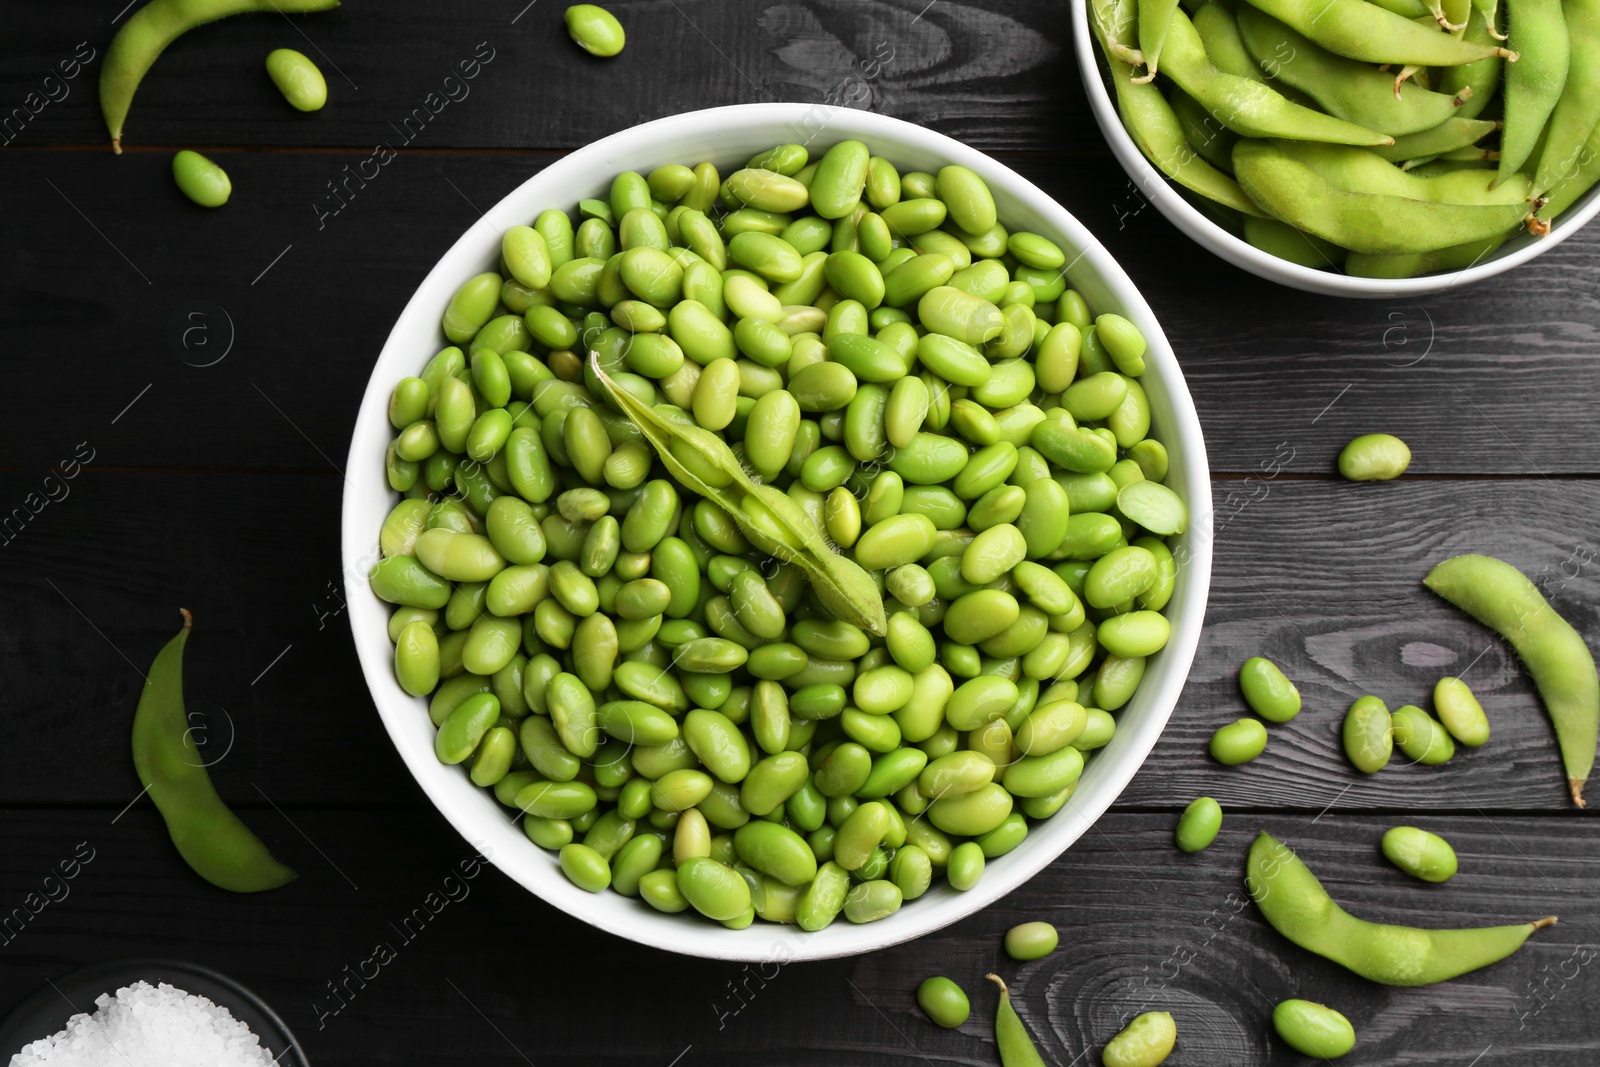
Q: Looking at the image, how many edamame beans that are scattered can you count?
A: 15